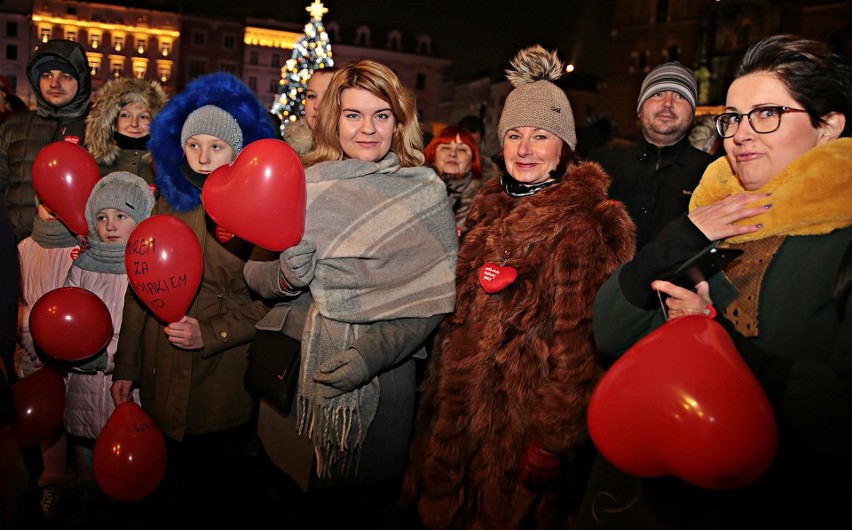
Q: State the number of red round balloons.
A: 5